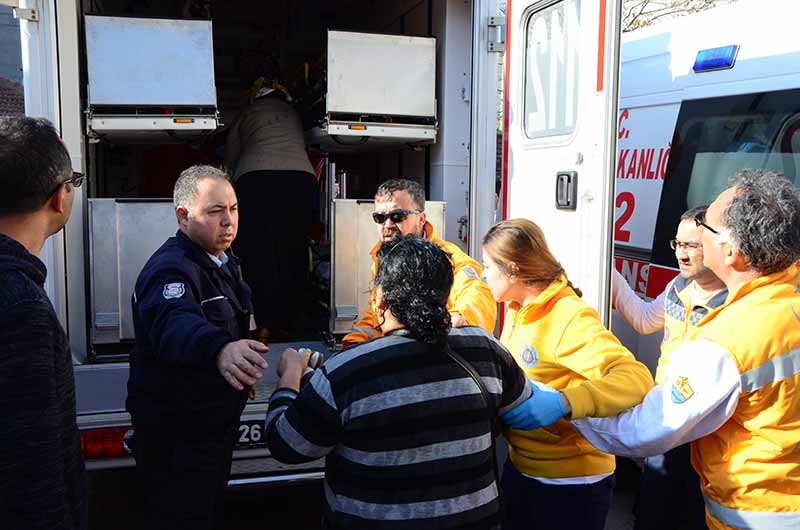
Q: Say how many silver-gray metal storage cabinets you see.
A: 4